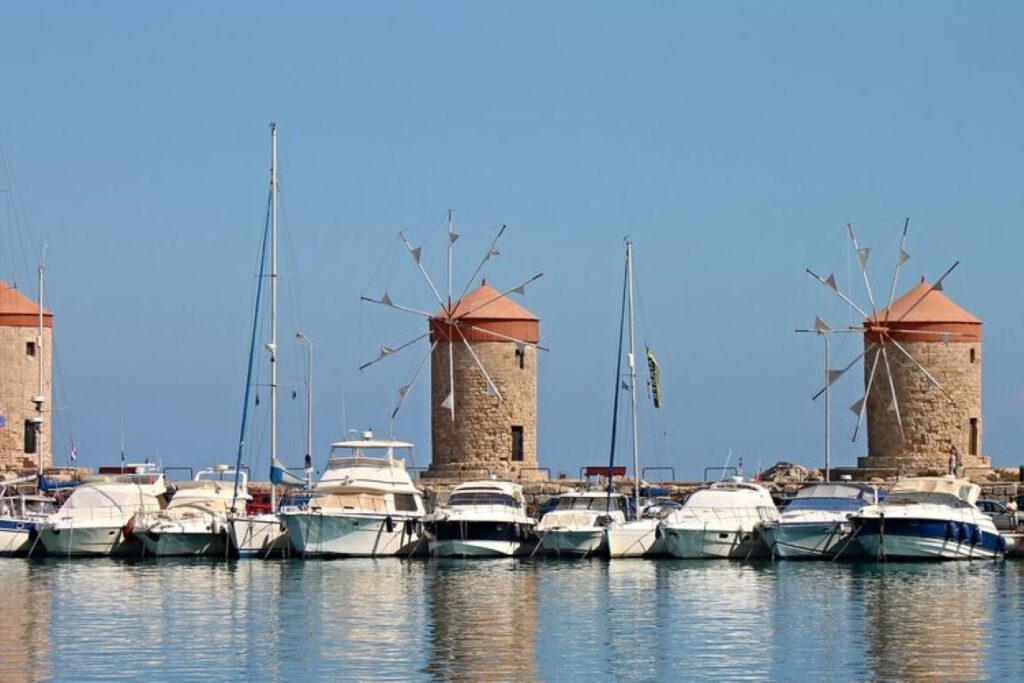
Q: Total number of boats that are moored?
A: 11